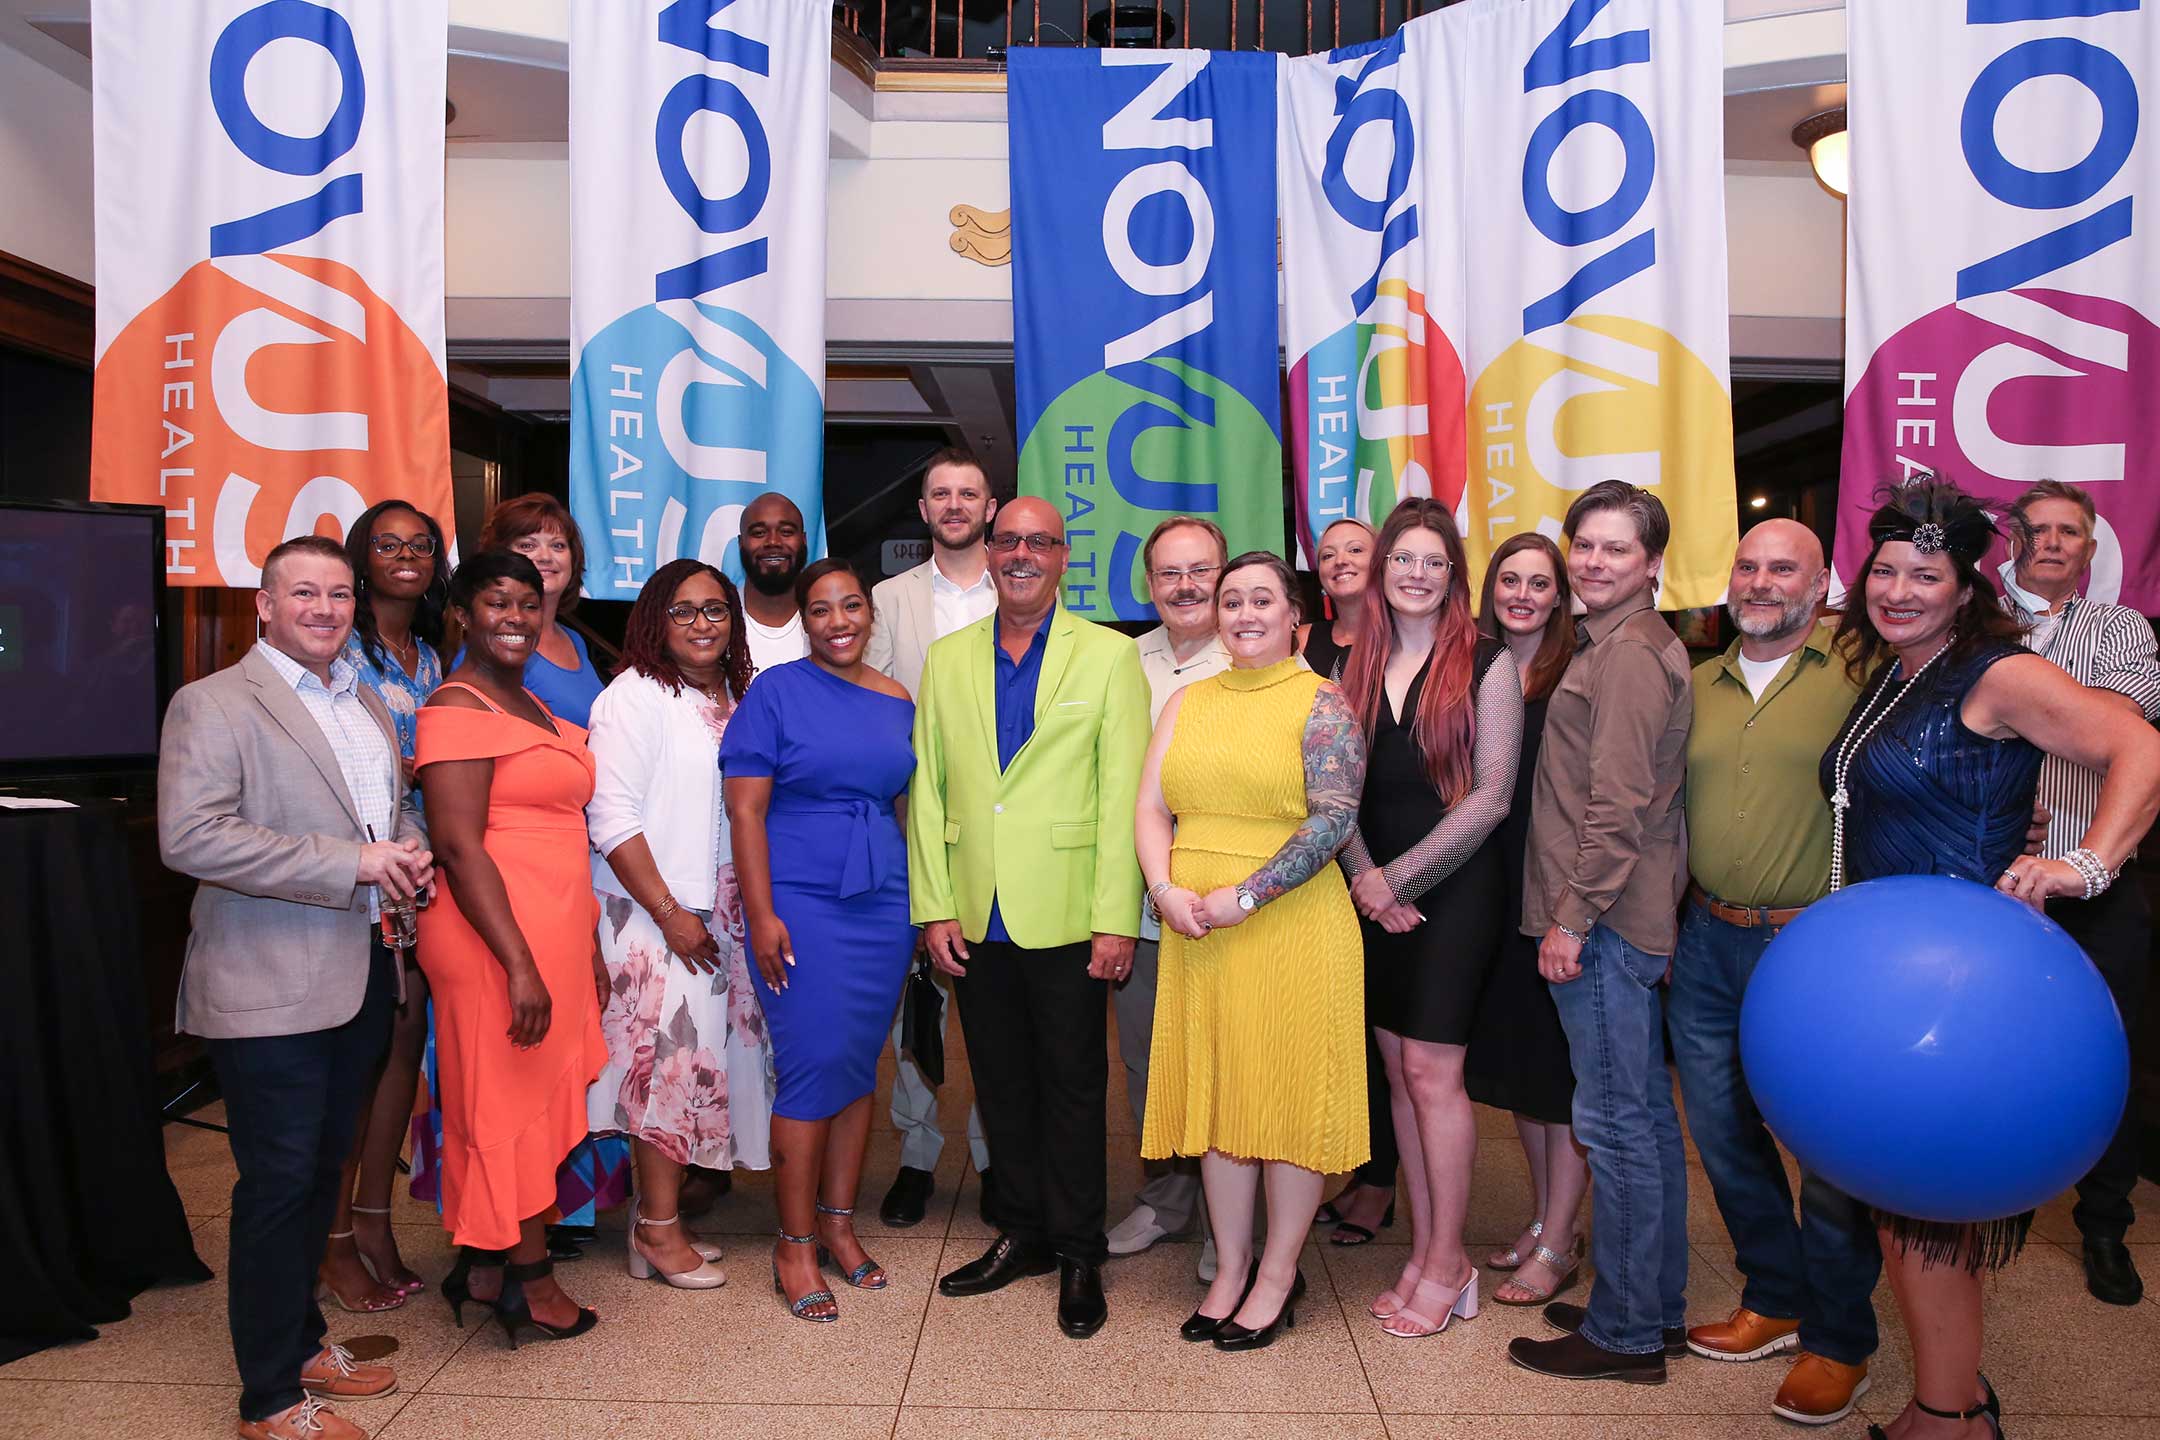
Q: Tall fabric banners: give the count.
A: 6